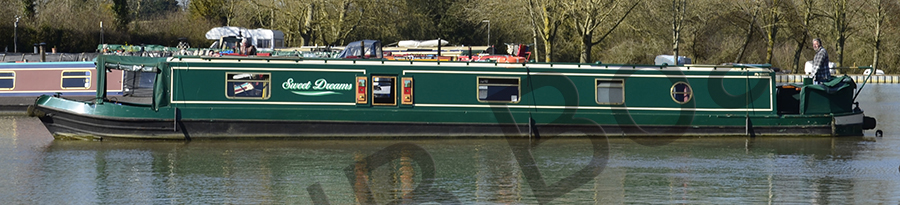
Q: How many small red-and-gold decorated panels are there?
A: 2